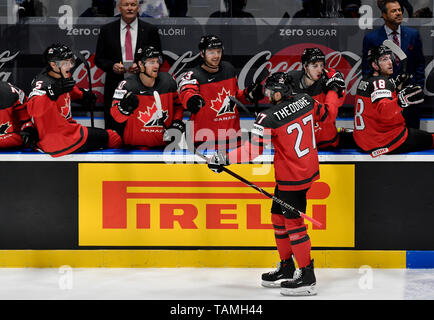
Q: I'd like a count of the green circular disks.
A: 0